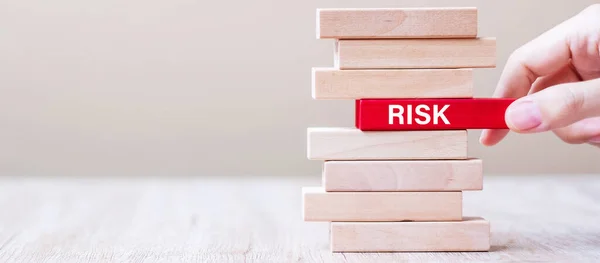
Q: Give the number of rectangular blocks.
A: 8